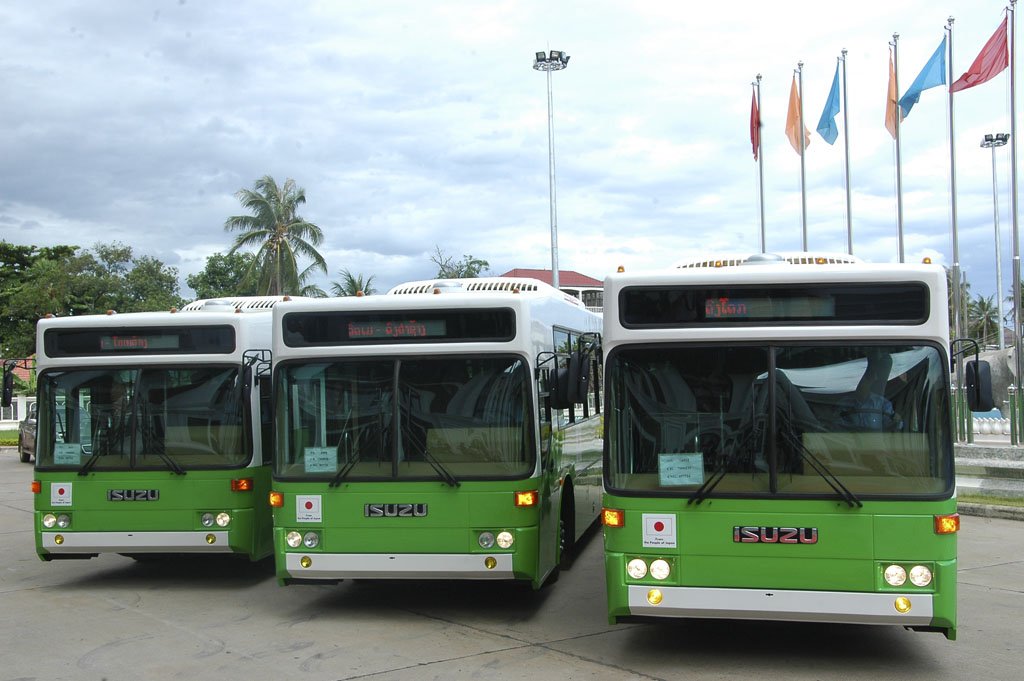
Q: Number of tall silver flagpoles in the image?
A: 6